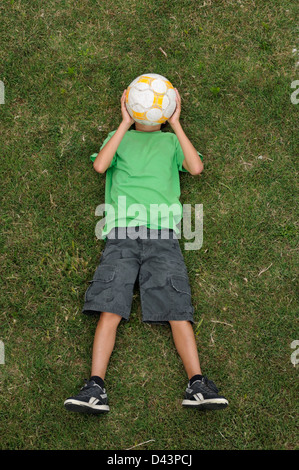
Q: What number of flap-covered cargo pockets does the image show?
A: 2